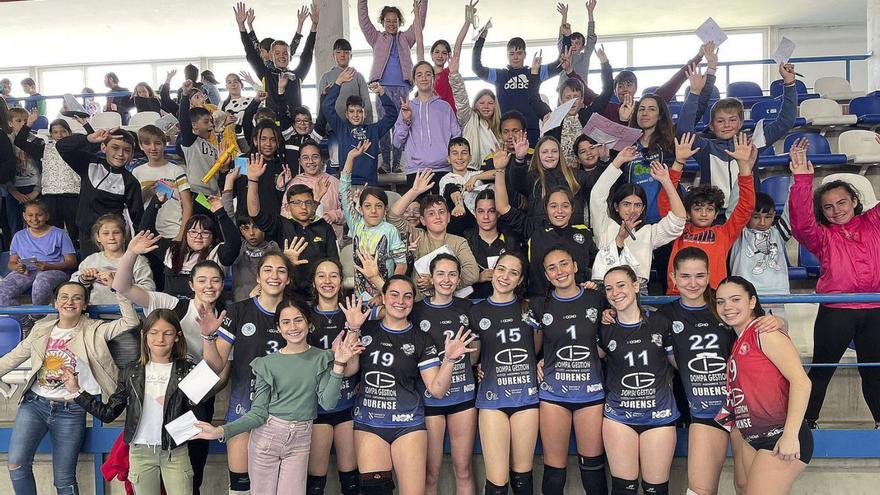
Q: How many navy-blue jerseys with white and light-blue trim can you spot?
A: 8